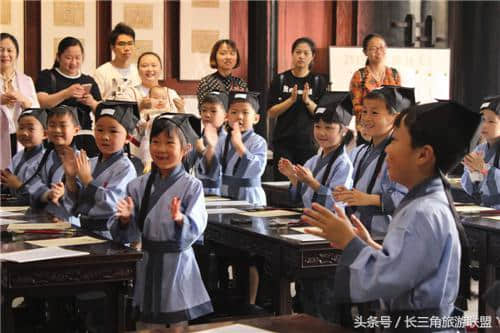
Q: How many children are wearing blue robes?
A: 10